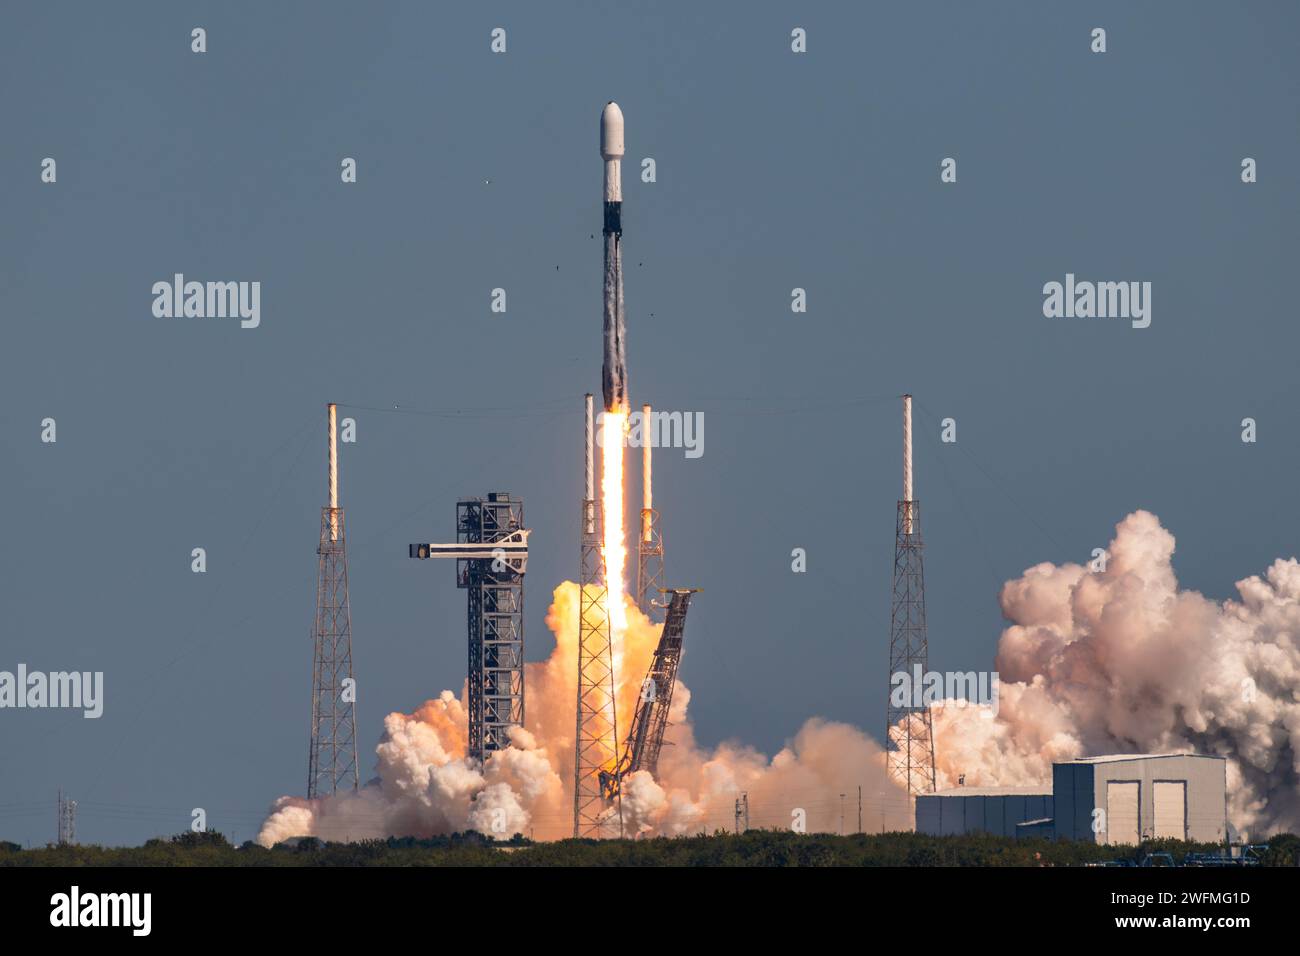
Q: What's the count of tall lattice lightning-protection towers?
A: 4